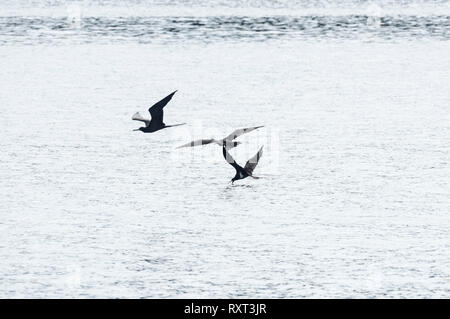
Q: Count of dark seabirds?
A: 3